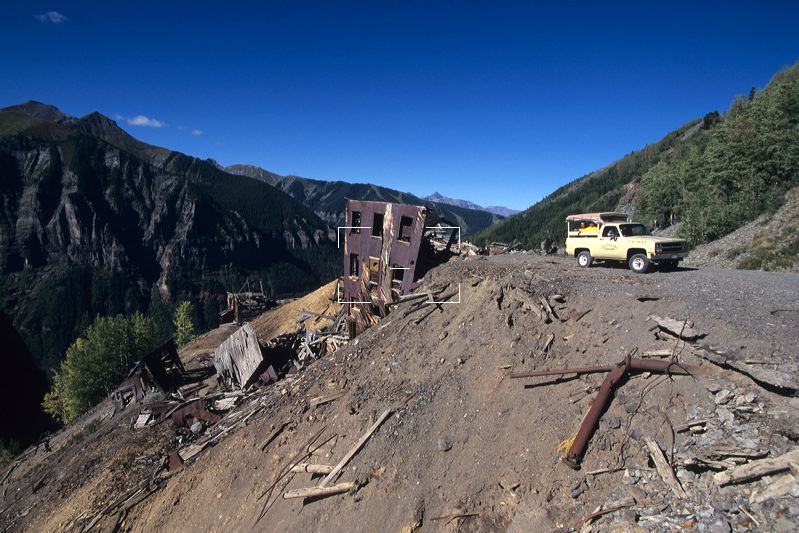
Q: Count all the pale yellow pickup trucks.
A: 1